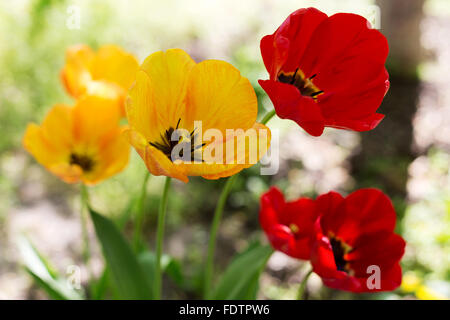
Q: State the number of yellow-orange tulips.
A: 3